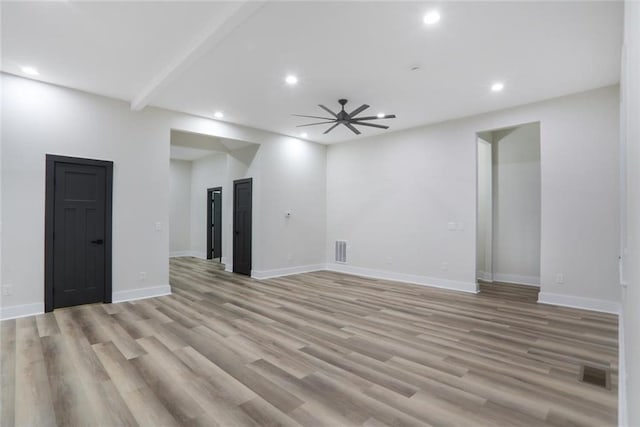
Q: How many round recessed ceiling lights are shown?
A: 7